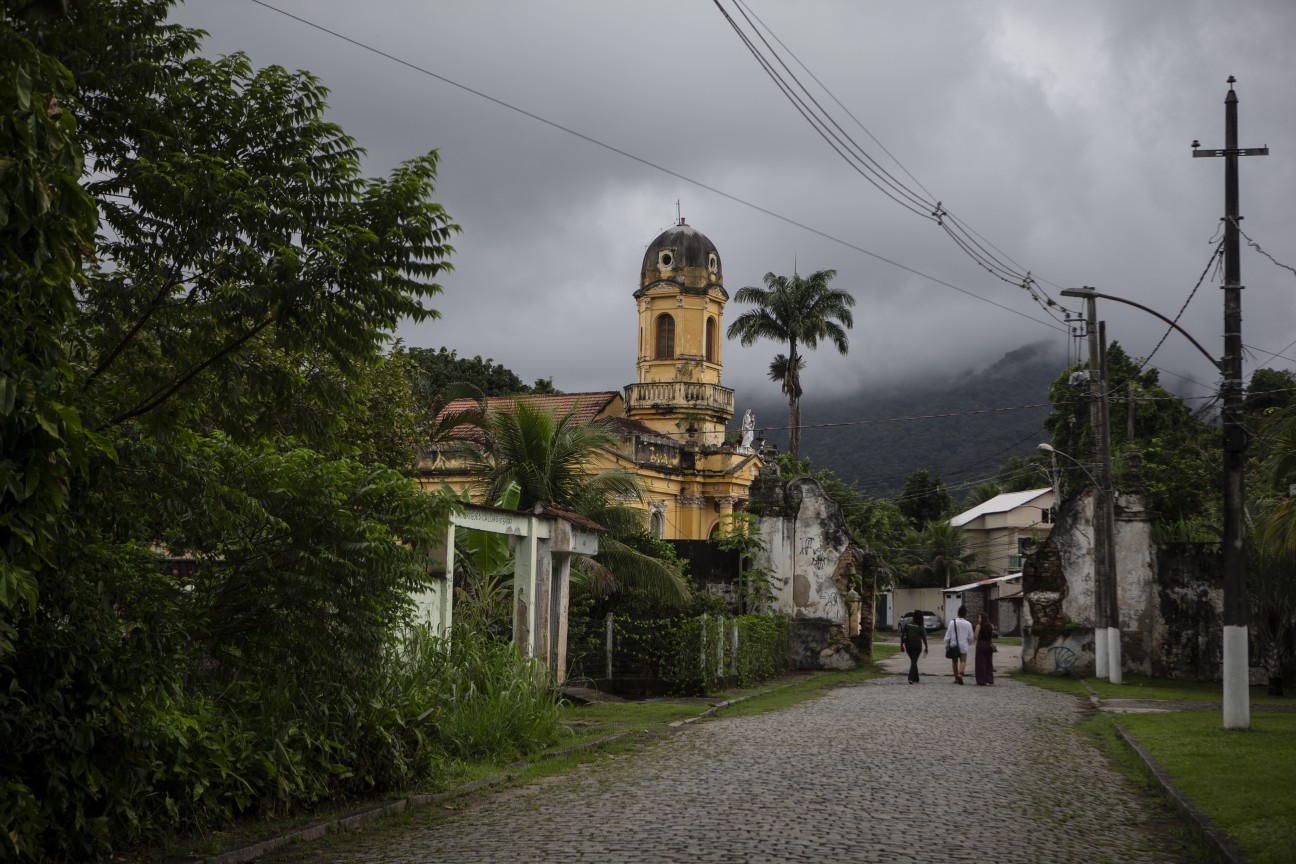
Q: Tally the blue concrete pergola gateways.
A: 0